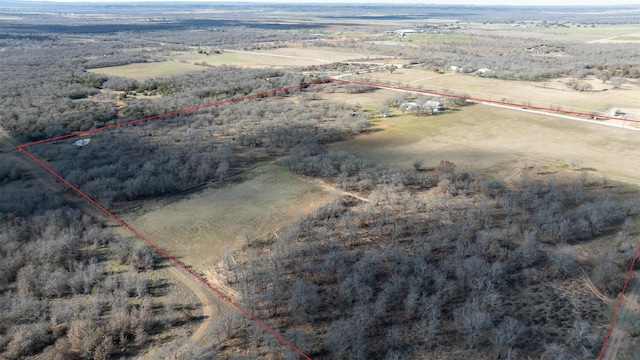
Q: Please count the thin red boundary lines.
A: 4